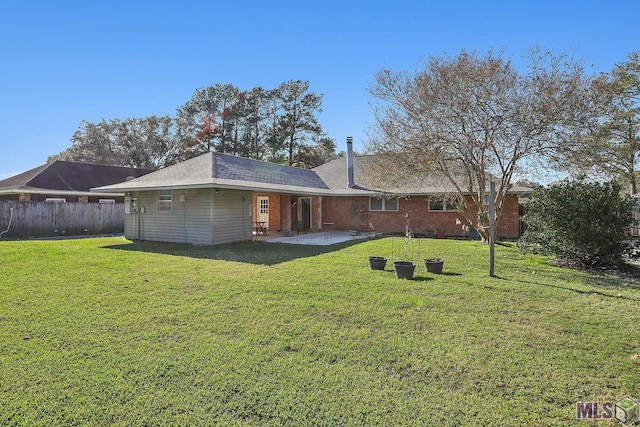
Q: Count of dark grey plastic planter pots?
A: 3